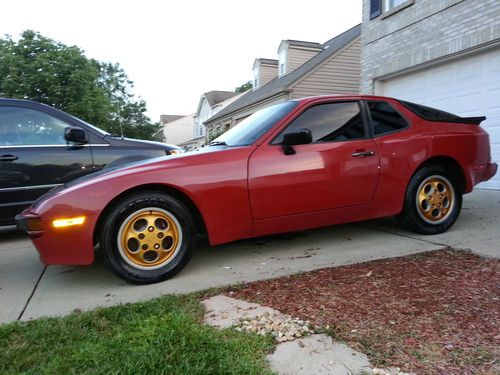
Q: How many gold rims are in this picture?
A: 2